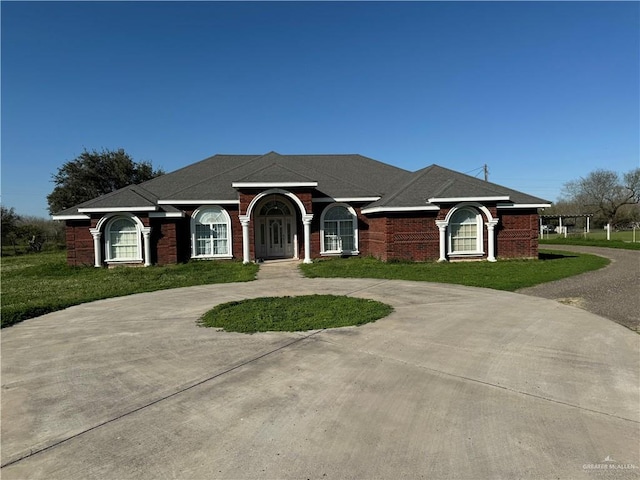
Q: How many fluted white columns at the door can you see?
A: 2